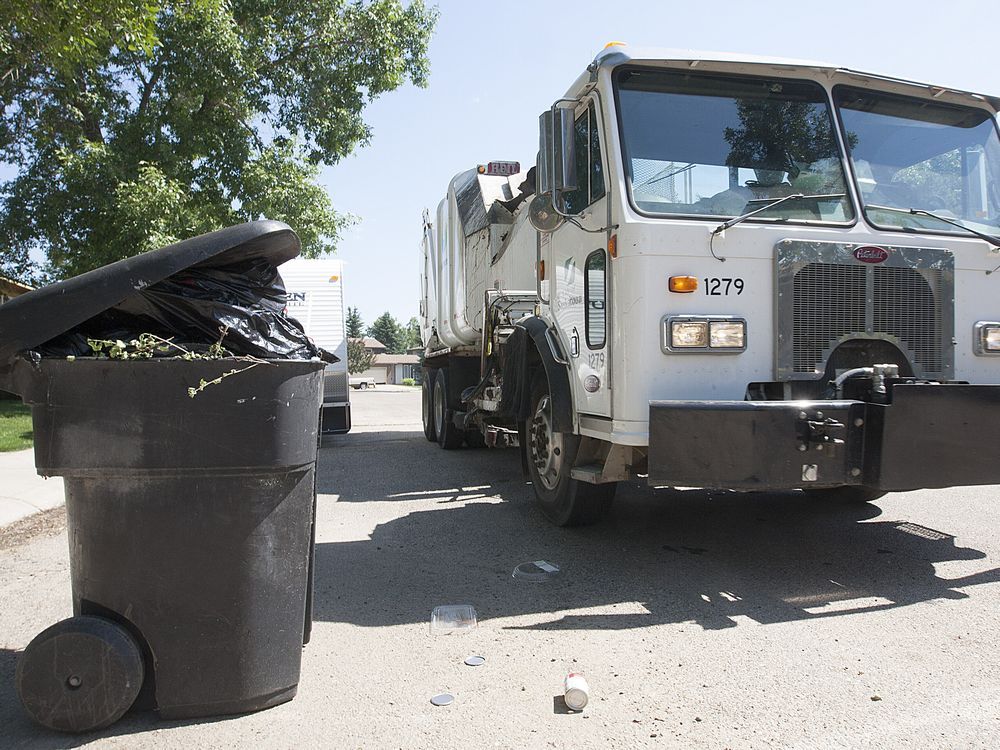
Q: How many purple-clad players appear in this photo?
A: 0